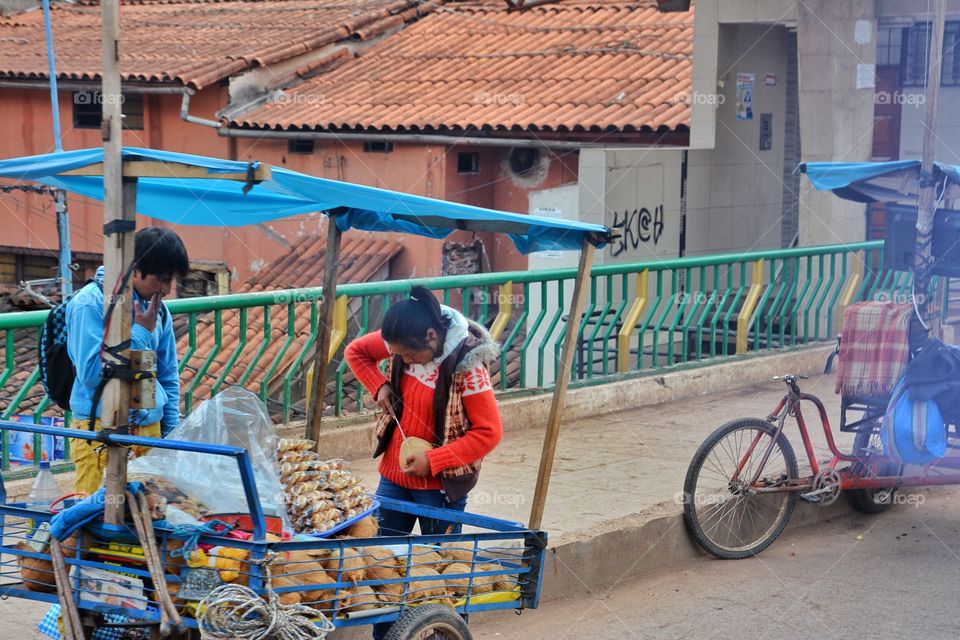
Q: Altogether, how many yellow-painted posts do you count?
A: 5